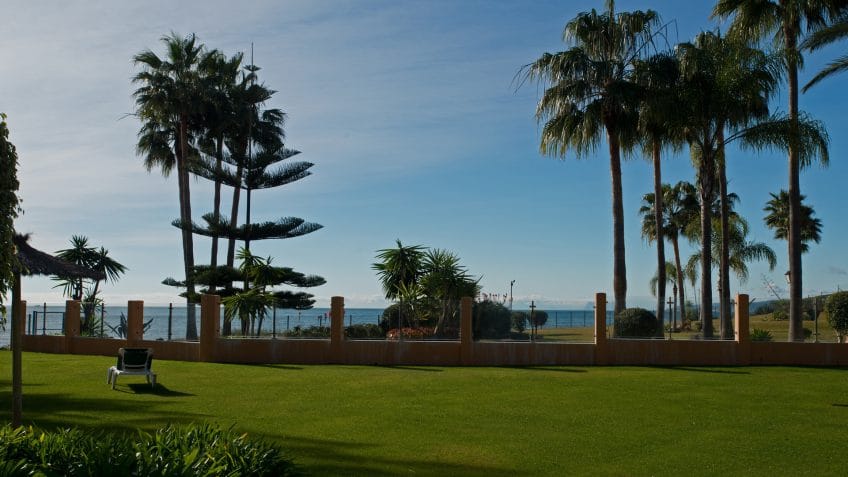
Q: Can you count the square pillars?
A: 8